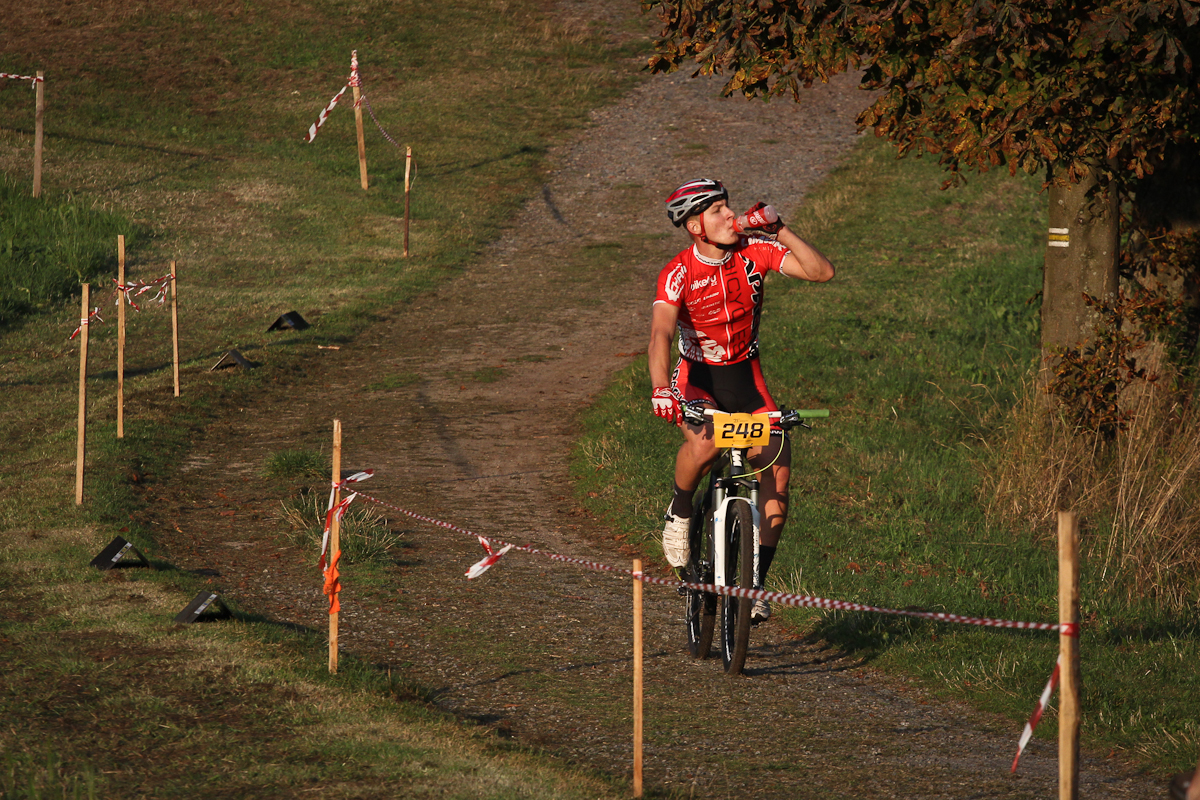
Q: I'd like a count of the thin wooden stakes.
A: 9